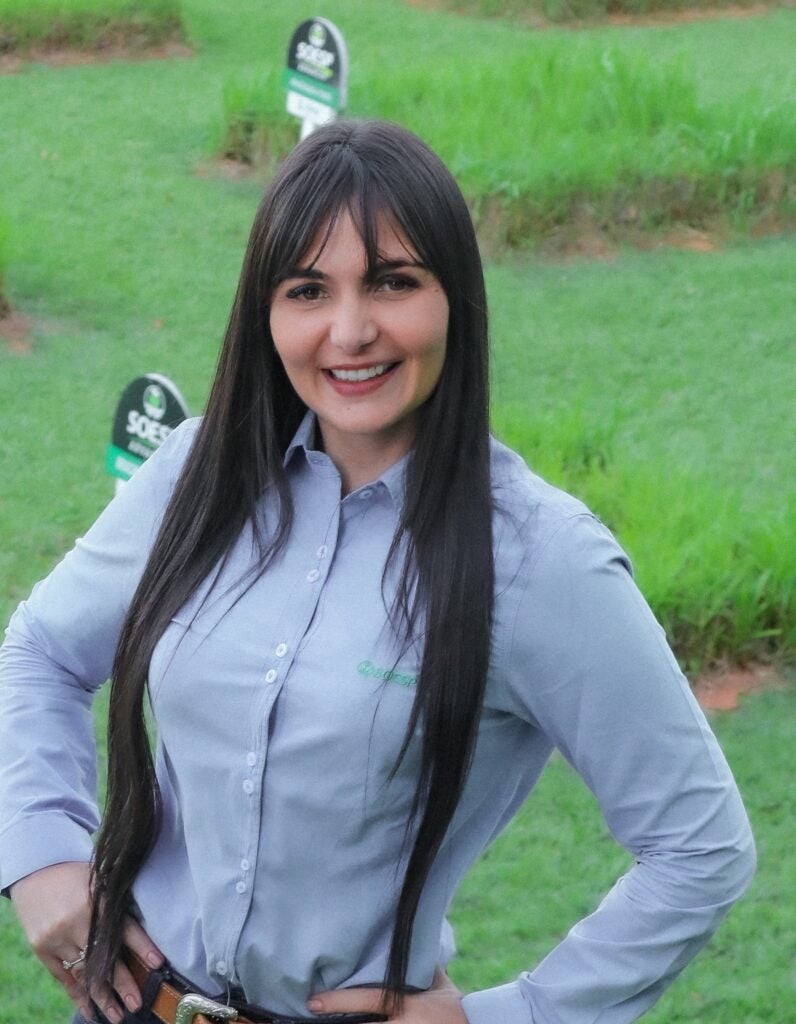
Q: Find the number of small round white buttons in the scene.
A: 10